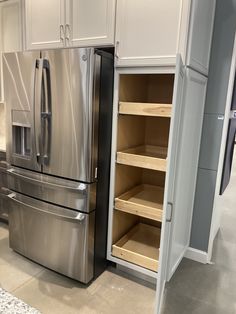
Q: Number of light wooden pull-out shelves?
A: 4